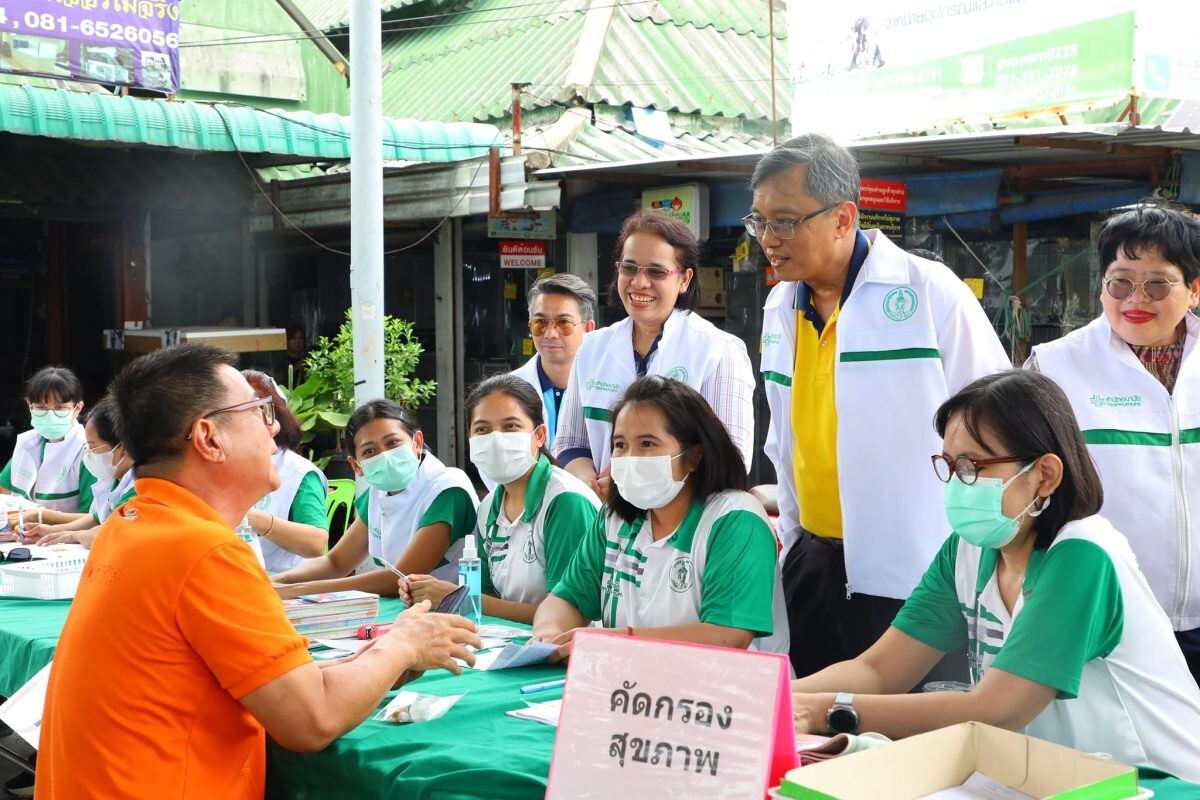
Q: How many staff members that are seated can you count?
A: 7